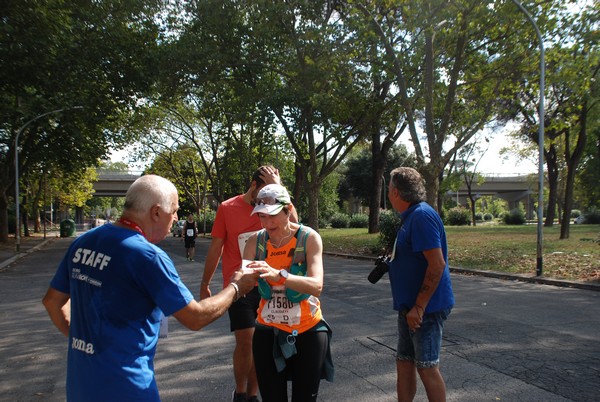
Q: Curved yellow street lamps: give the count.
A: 0